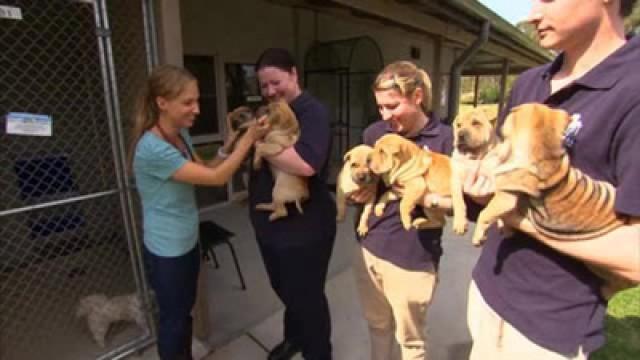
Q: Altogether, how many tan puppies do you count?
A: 6